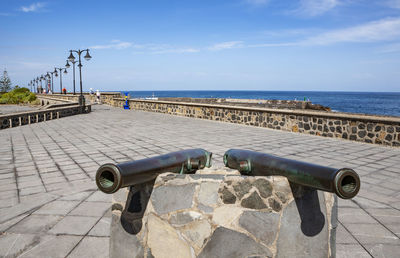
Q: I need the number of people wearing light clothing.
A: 2